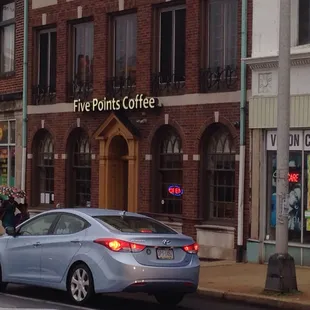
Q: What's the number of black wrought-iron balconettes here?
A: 5